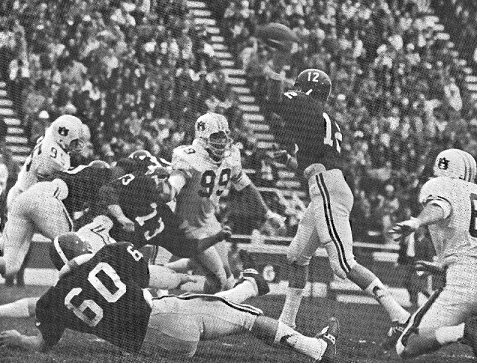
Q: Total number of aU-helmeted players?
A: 3